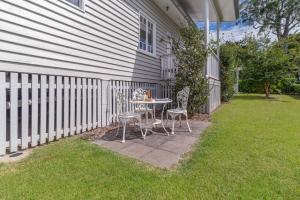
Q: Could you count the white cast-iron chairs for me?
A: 3